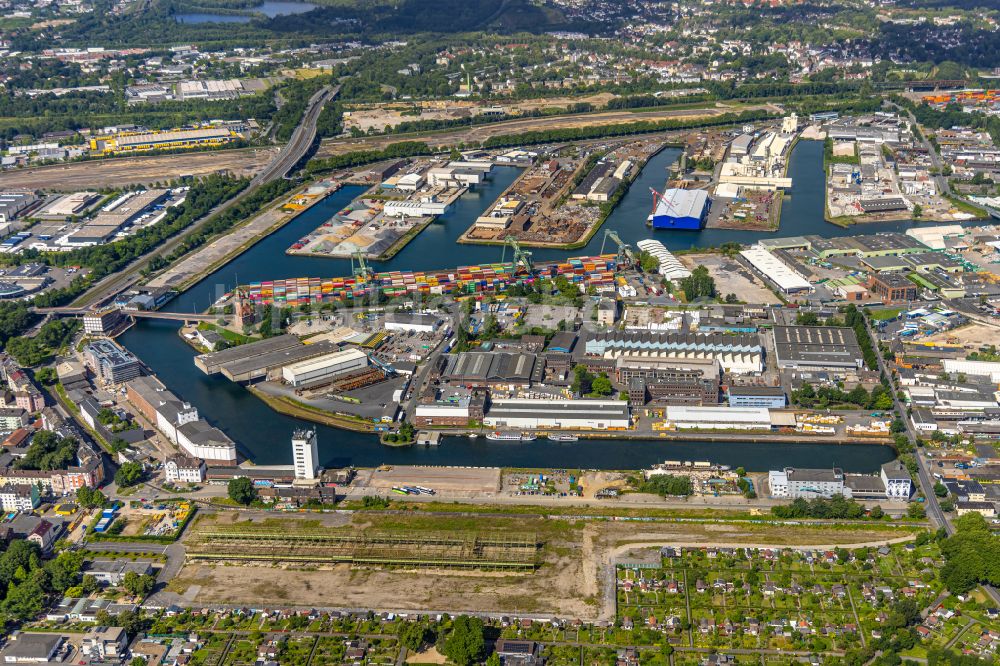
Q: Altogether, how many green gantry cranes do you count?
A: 3